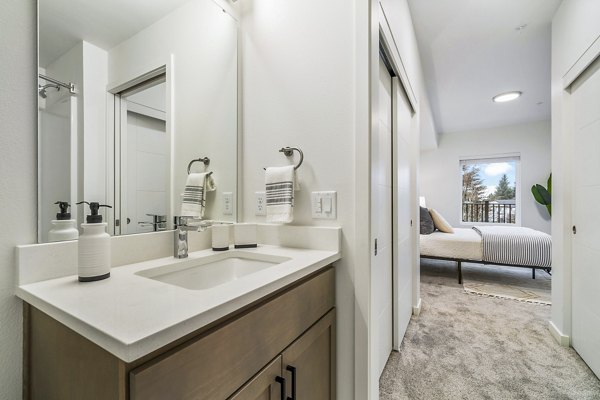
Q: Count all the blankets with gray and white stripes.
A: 1